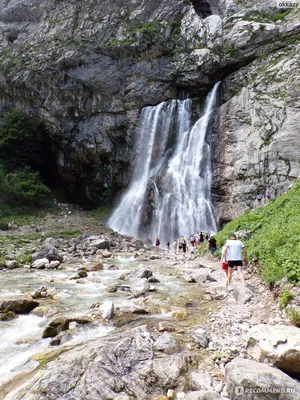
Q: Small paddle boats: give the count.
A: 0